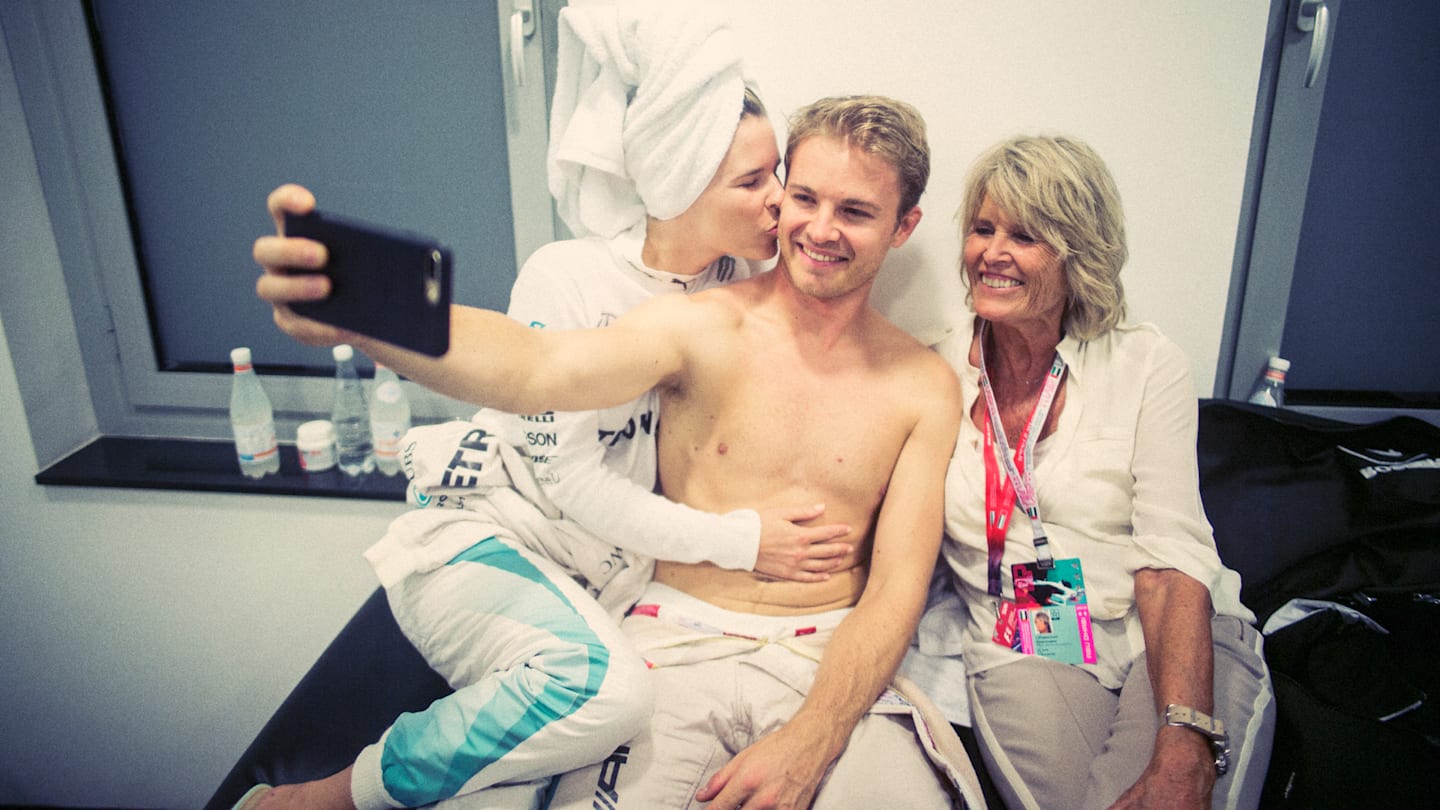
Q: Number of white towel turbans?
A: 1